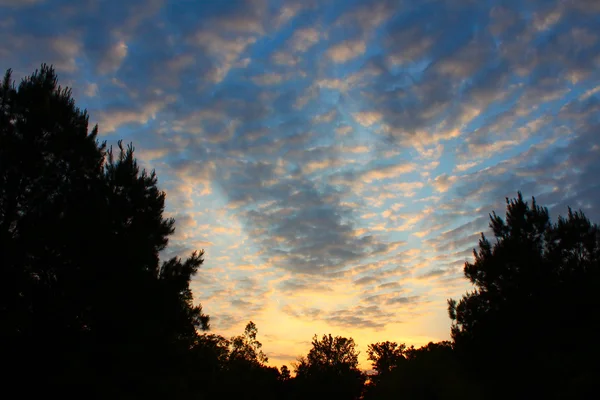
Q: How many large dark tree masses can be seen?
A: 2